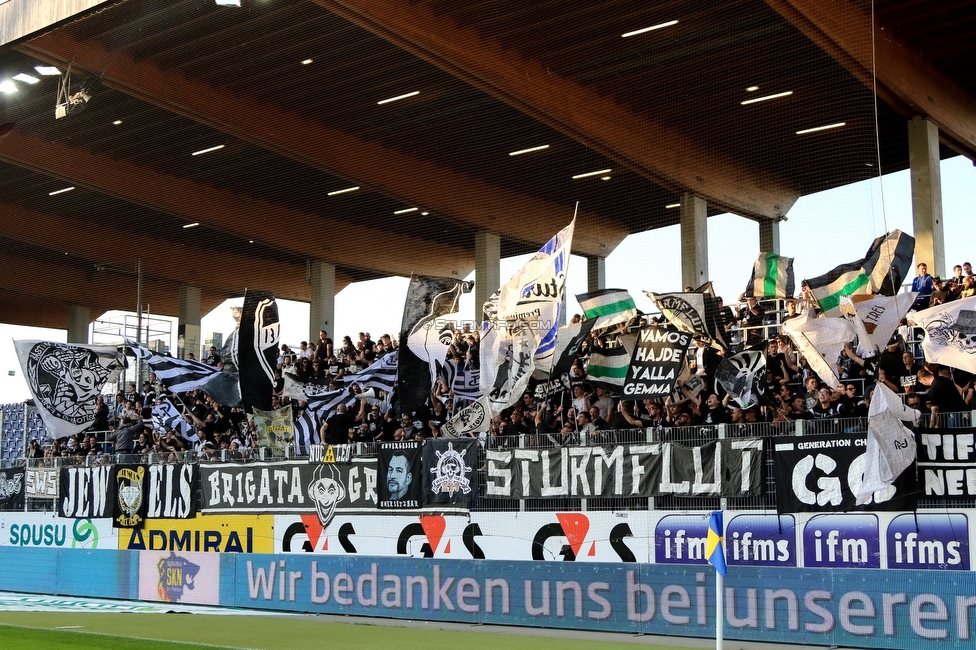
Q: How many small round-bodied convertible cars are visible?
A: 0